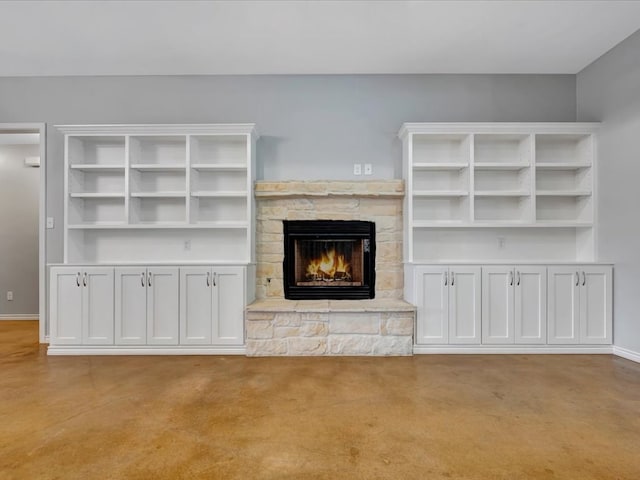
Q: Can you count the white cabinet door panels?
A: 12